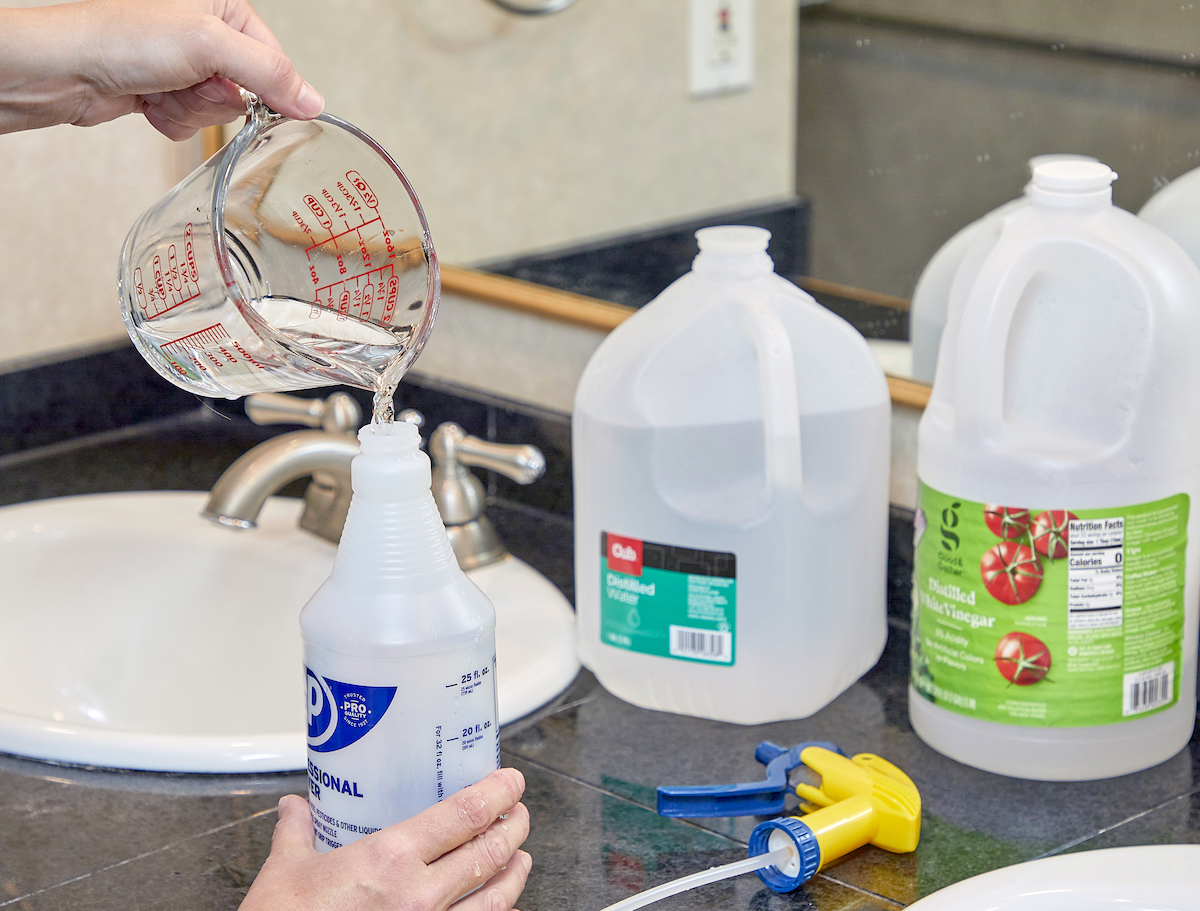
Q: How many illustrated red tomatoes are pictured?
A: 4